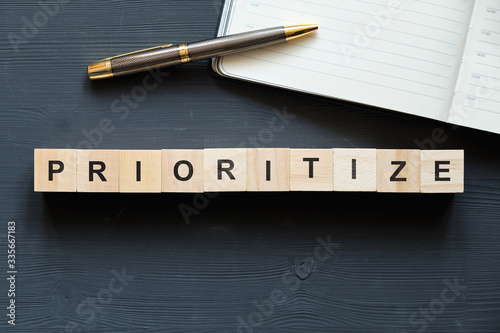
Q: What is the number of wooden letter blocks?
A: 10